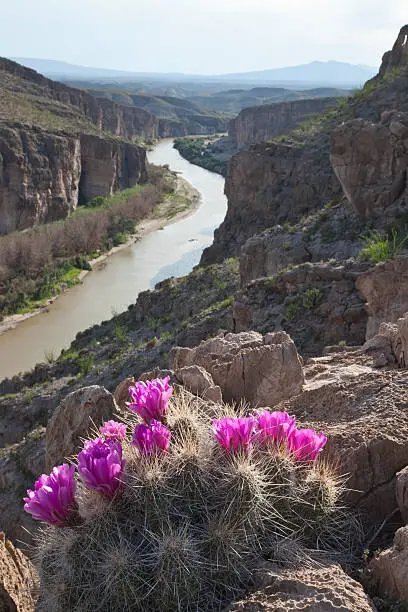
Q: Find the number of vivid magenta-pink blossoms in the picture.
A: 8